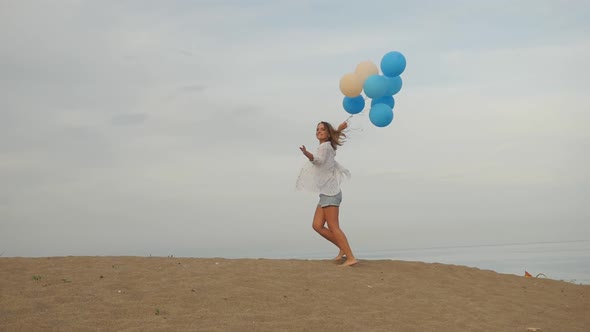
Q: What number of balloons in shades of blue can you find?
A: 6